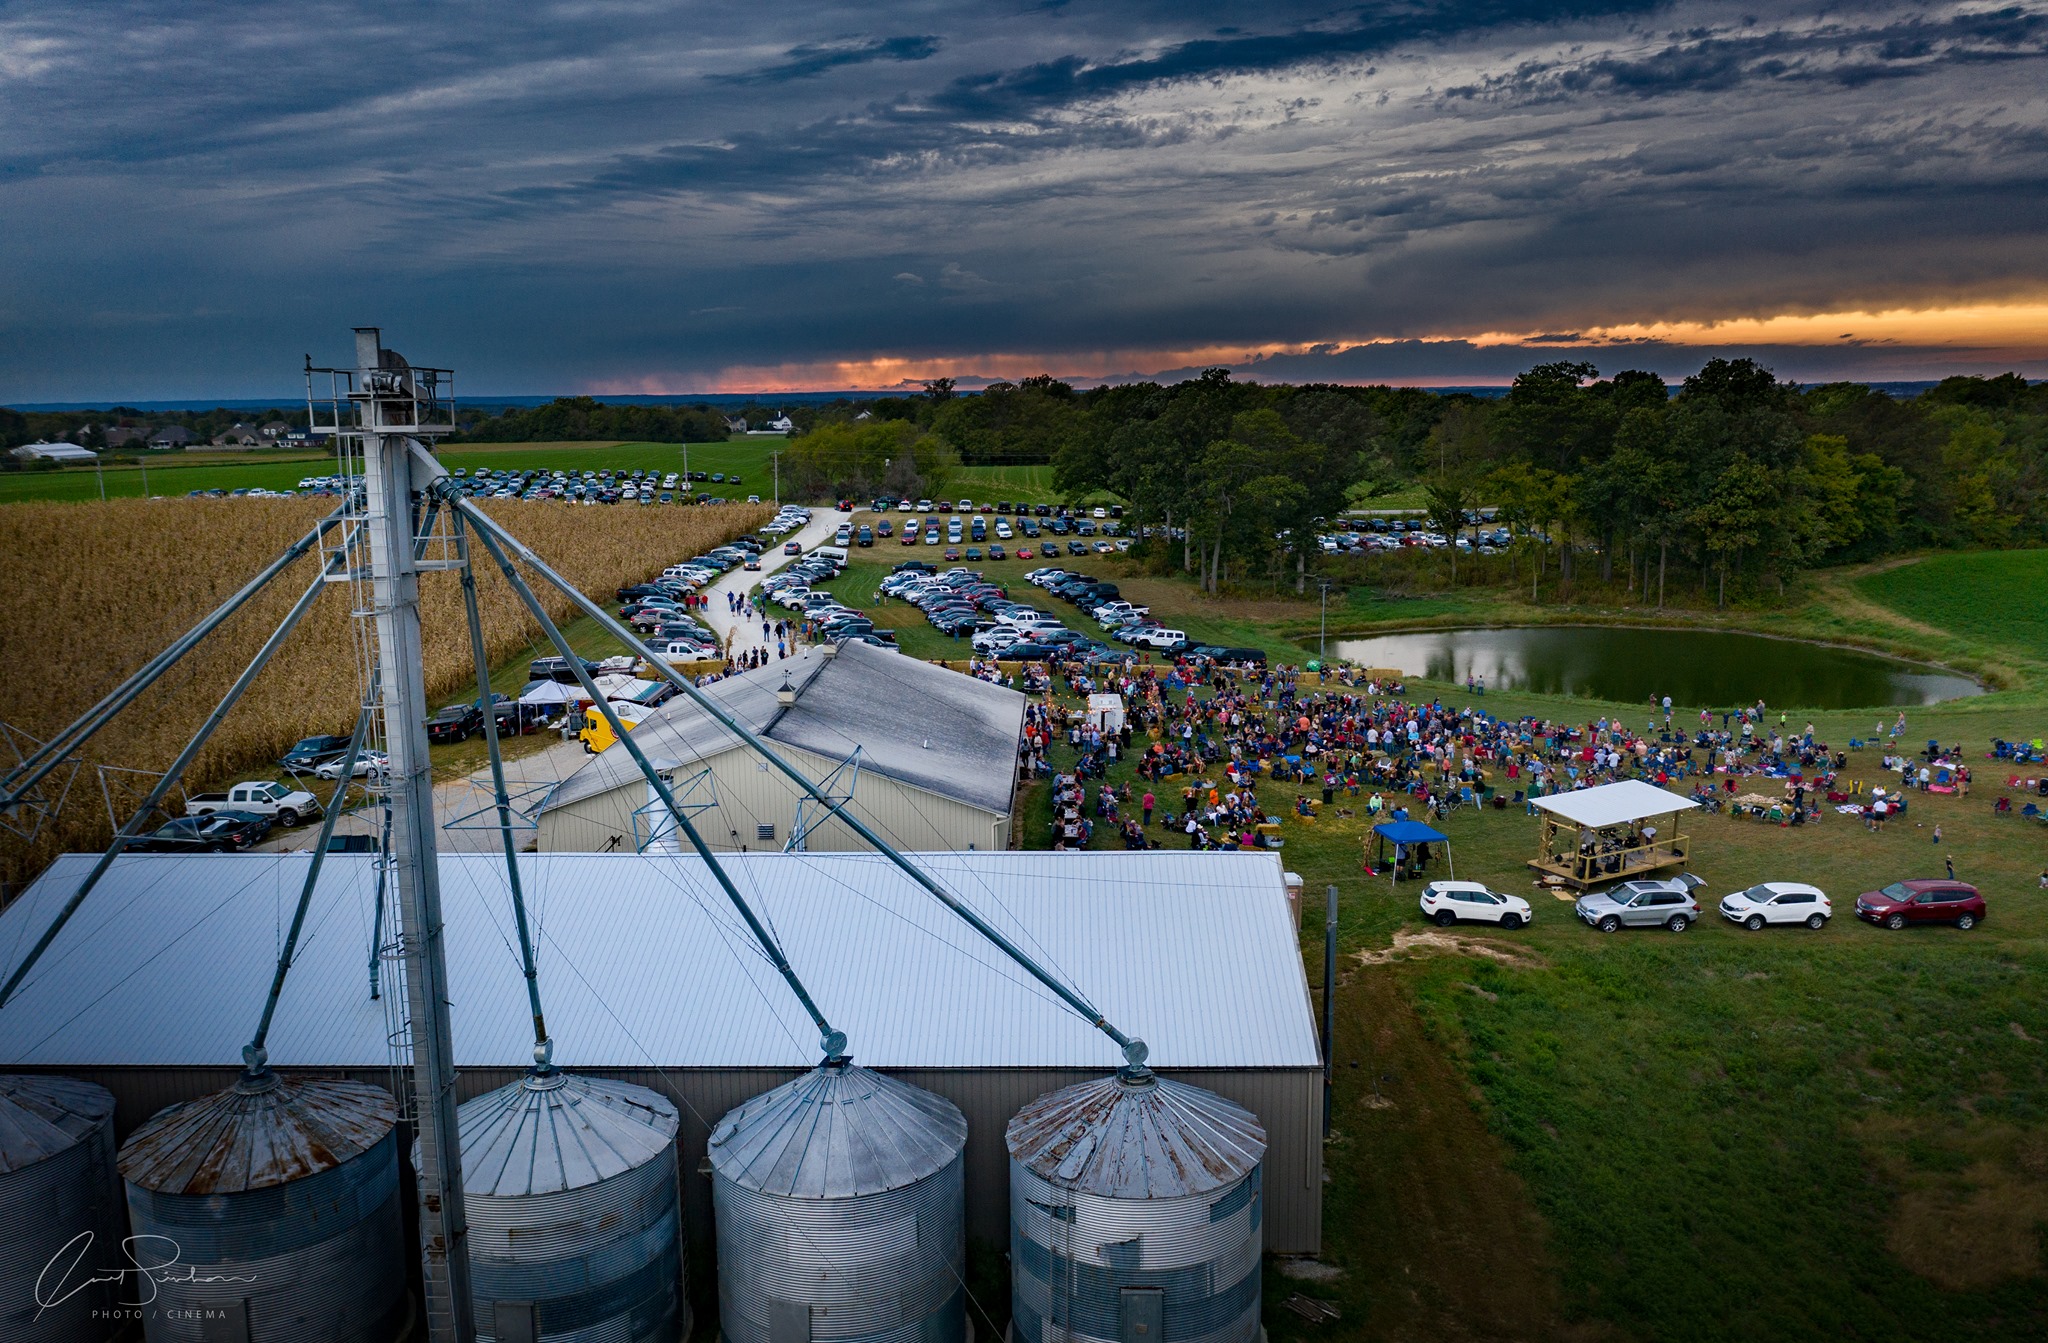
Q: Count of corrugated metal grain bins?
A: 5